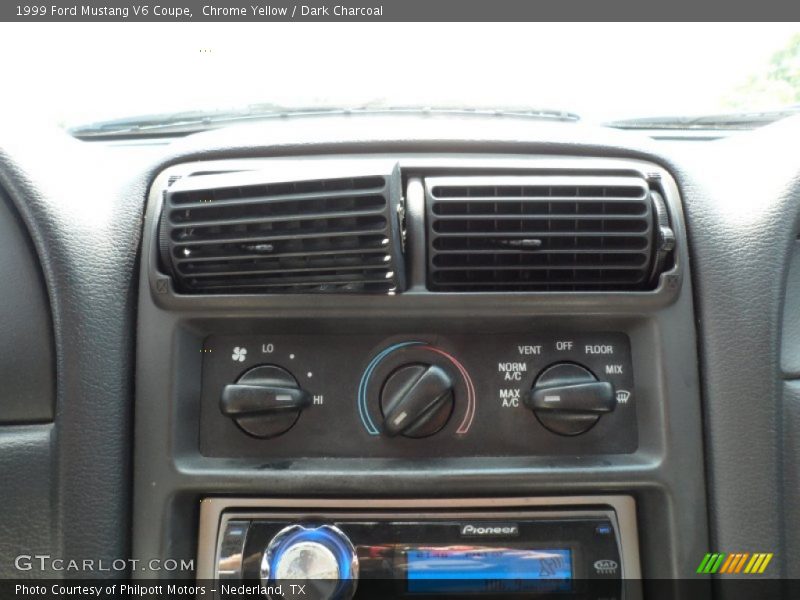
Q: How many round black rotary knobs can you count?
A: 3